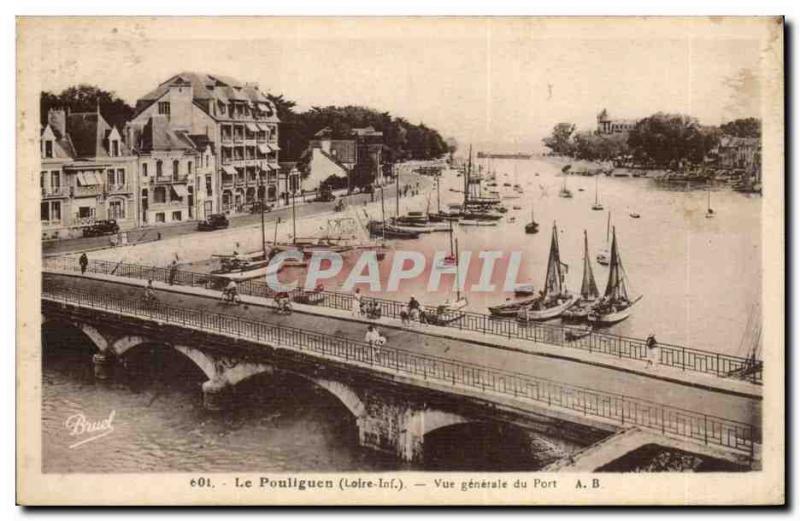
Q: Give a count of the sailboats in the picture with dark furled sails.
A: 3